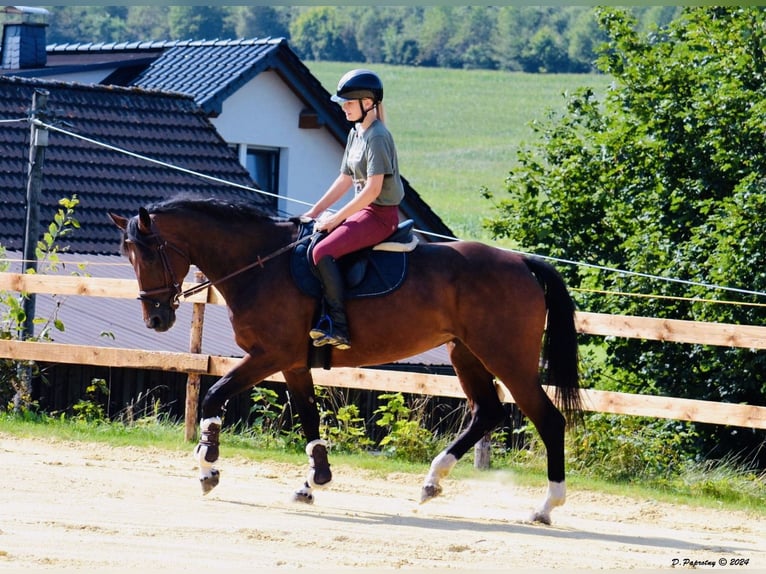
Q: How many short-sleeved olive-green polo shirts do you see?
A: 1